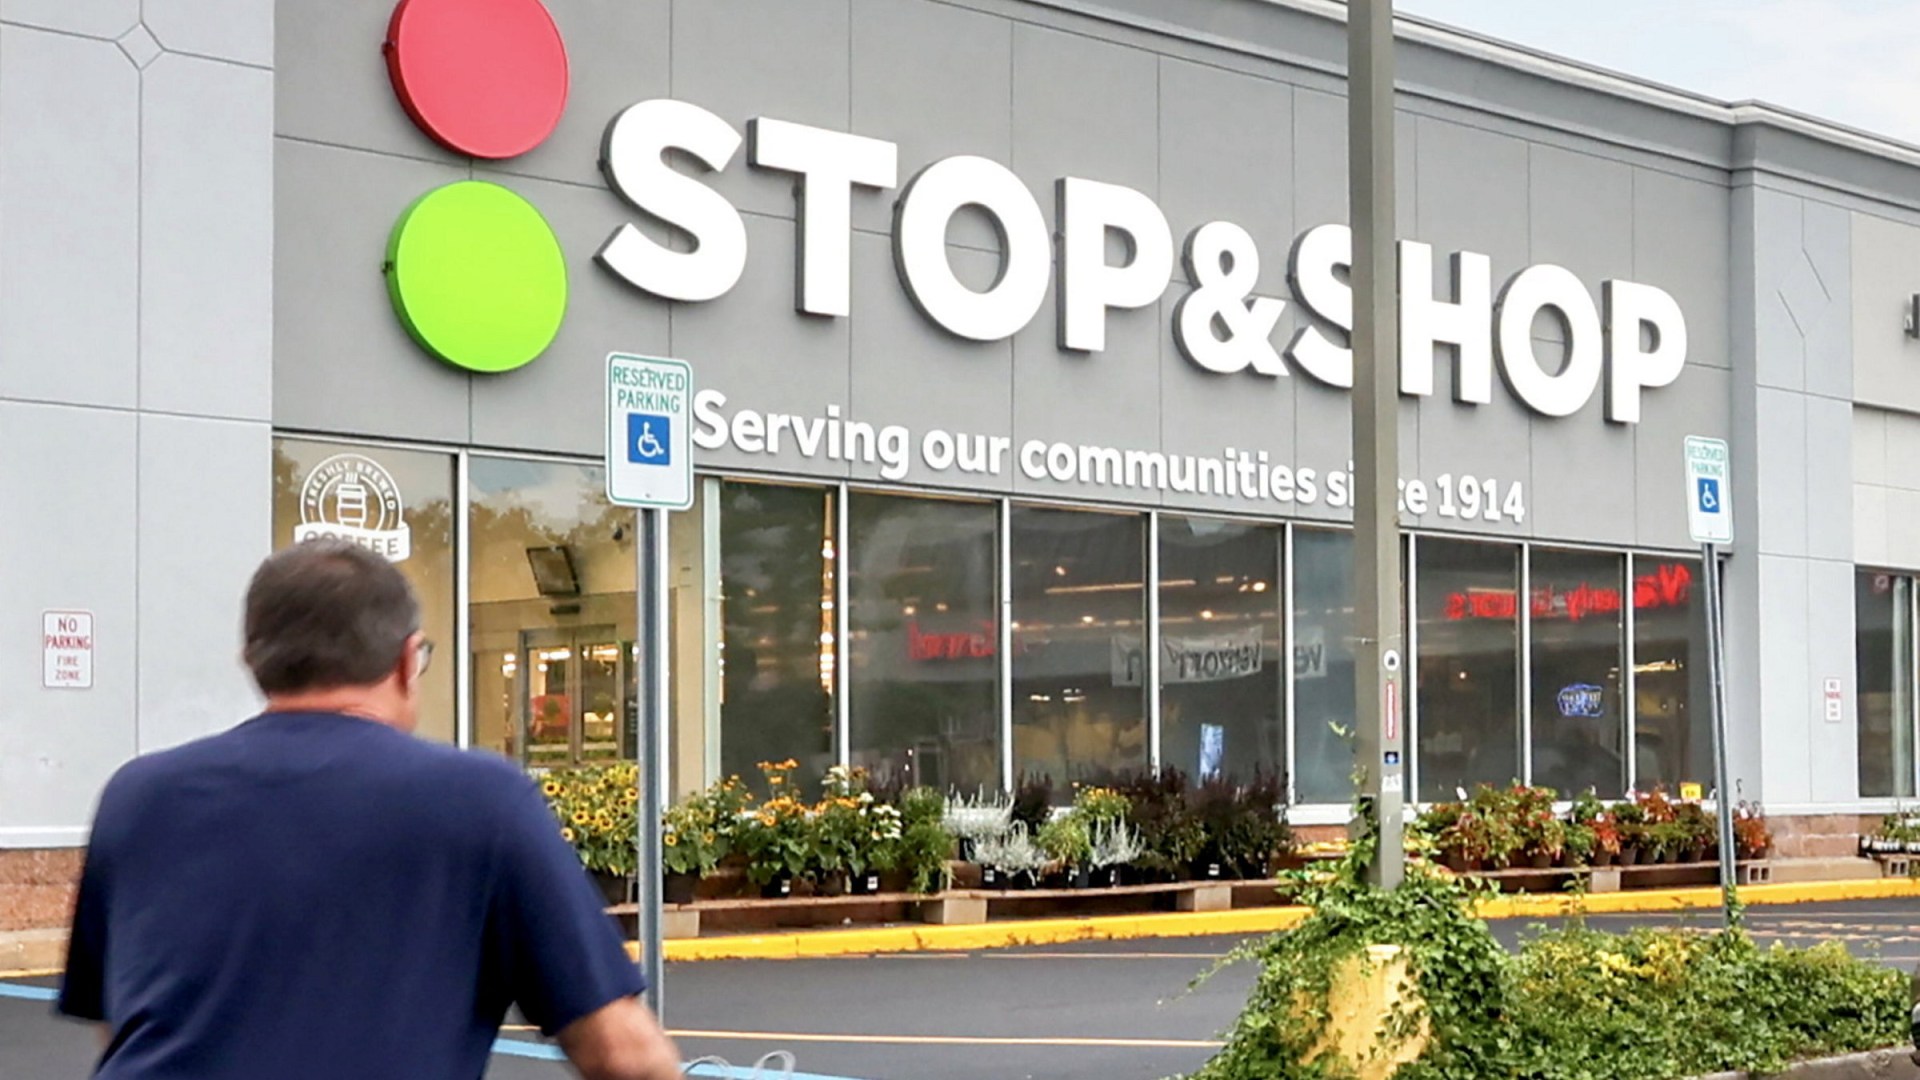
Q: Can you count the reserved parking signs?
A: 2